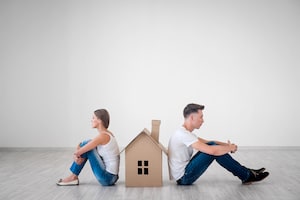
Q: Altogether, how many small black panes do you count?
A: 4